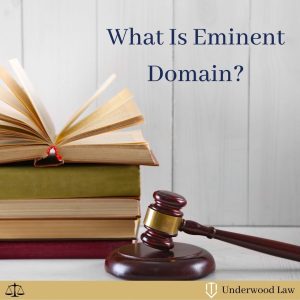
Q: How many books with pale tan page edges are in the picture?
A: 3